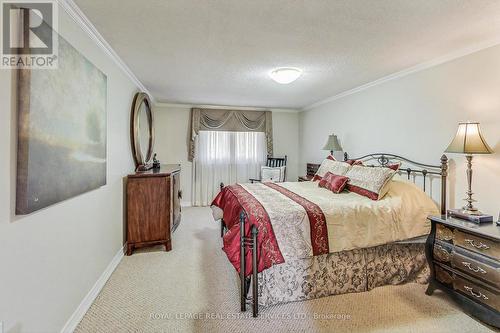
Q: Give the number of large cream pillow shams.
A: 2